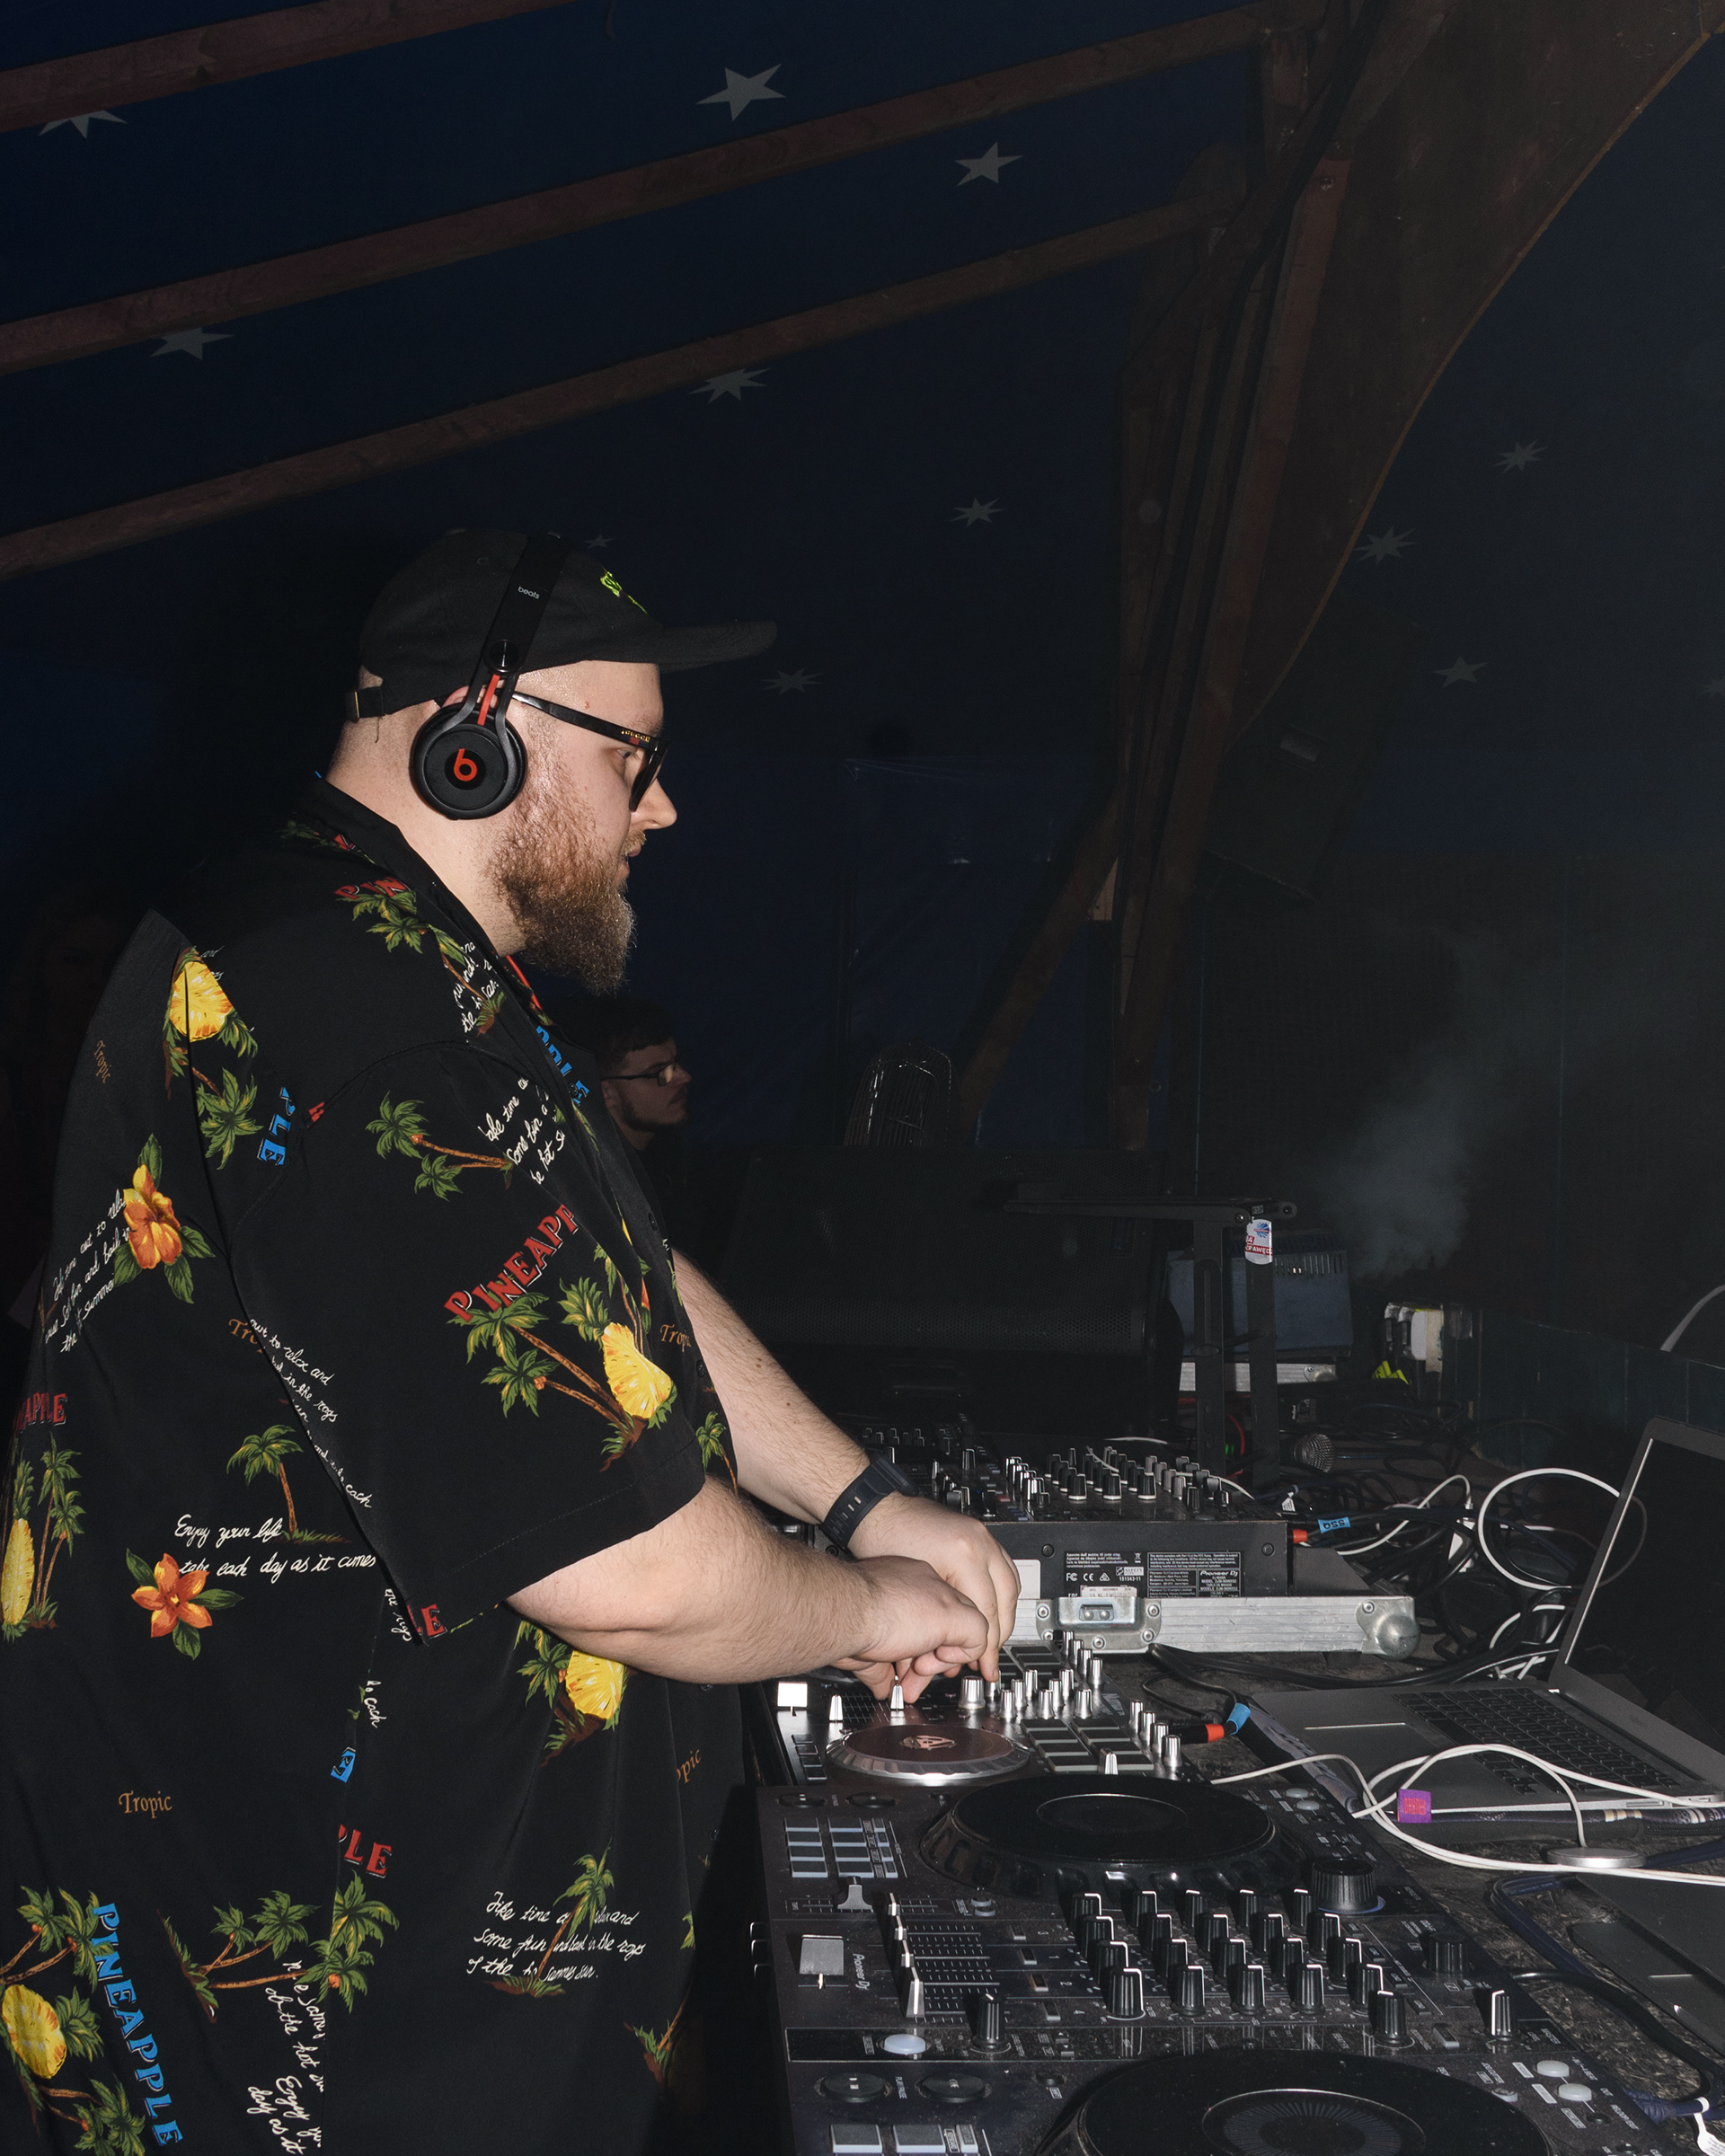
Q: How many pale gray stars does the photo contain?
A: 12